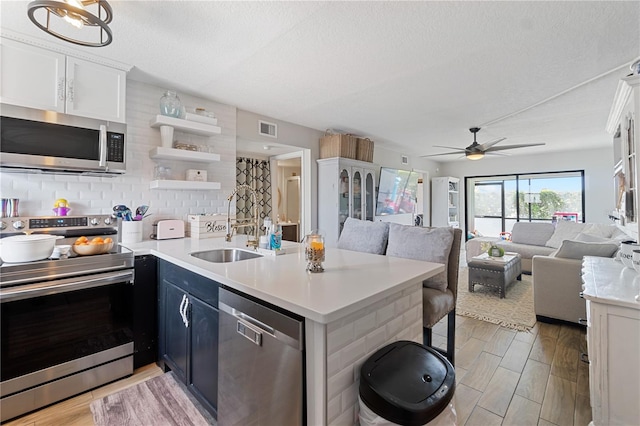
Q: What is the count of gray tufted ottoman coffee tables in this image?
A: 1